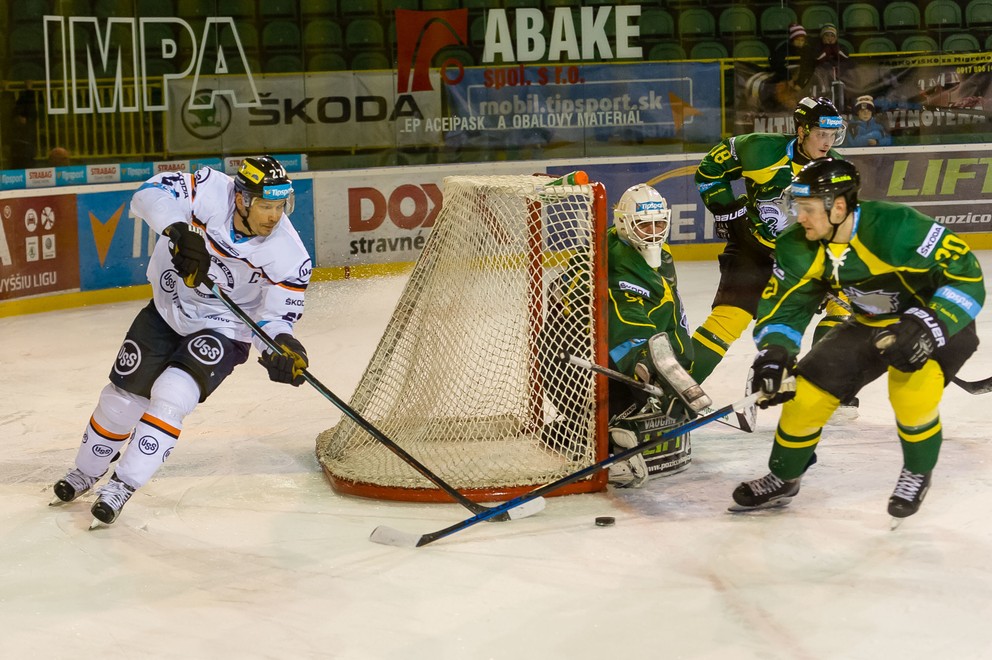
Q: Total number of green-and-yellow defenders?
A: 3